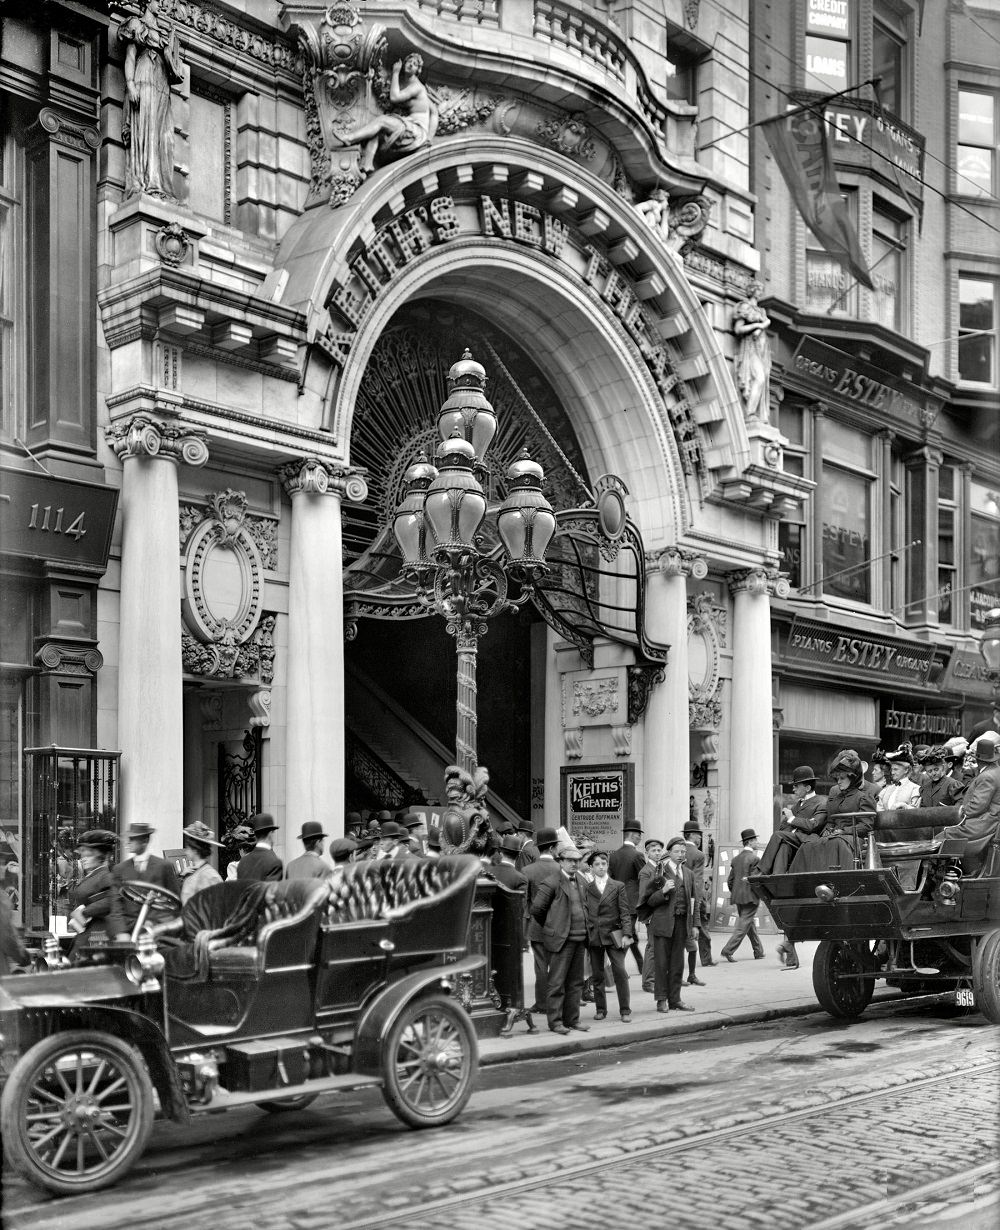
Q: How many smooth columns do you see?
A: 4